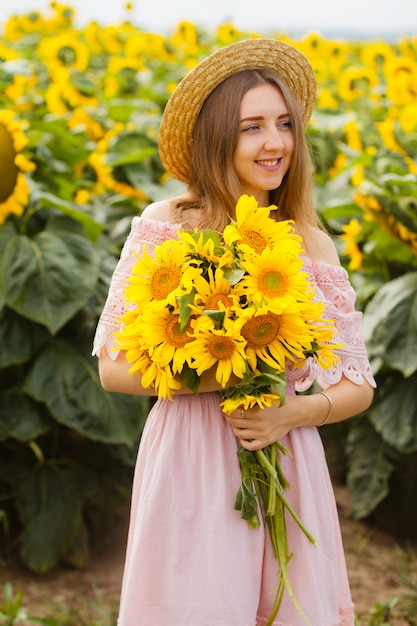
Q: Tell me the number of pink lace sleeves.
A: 2